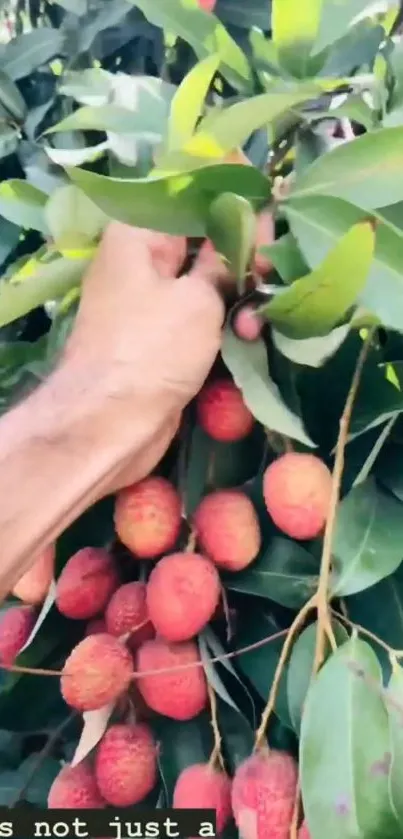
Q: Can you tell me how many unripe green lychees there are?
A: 0